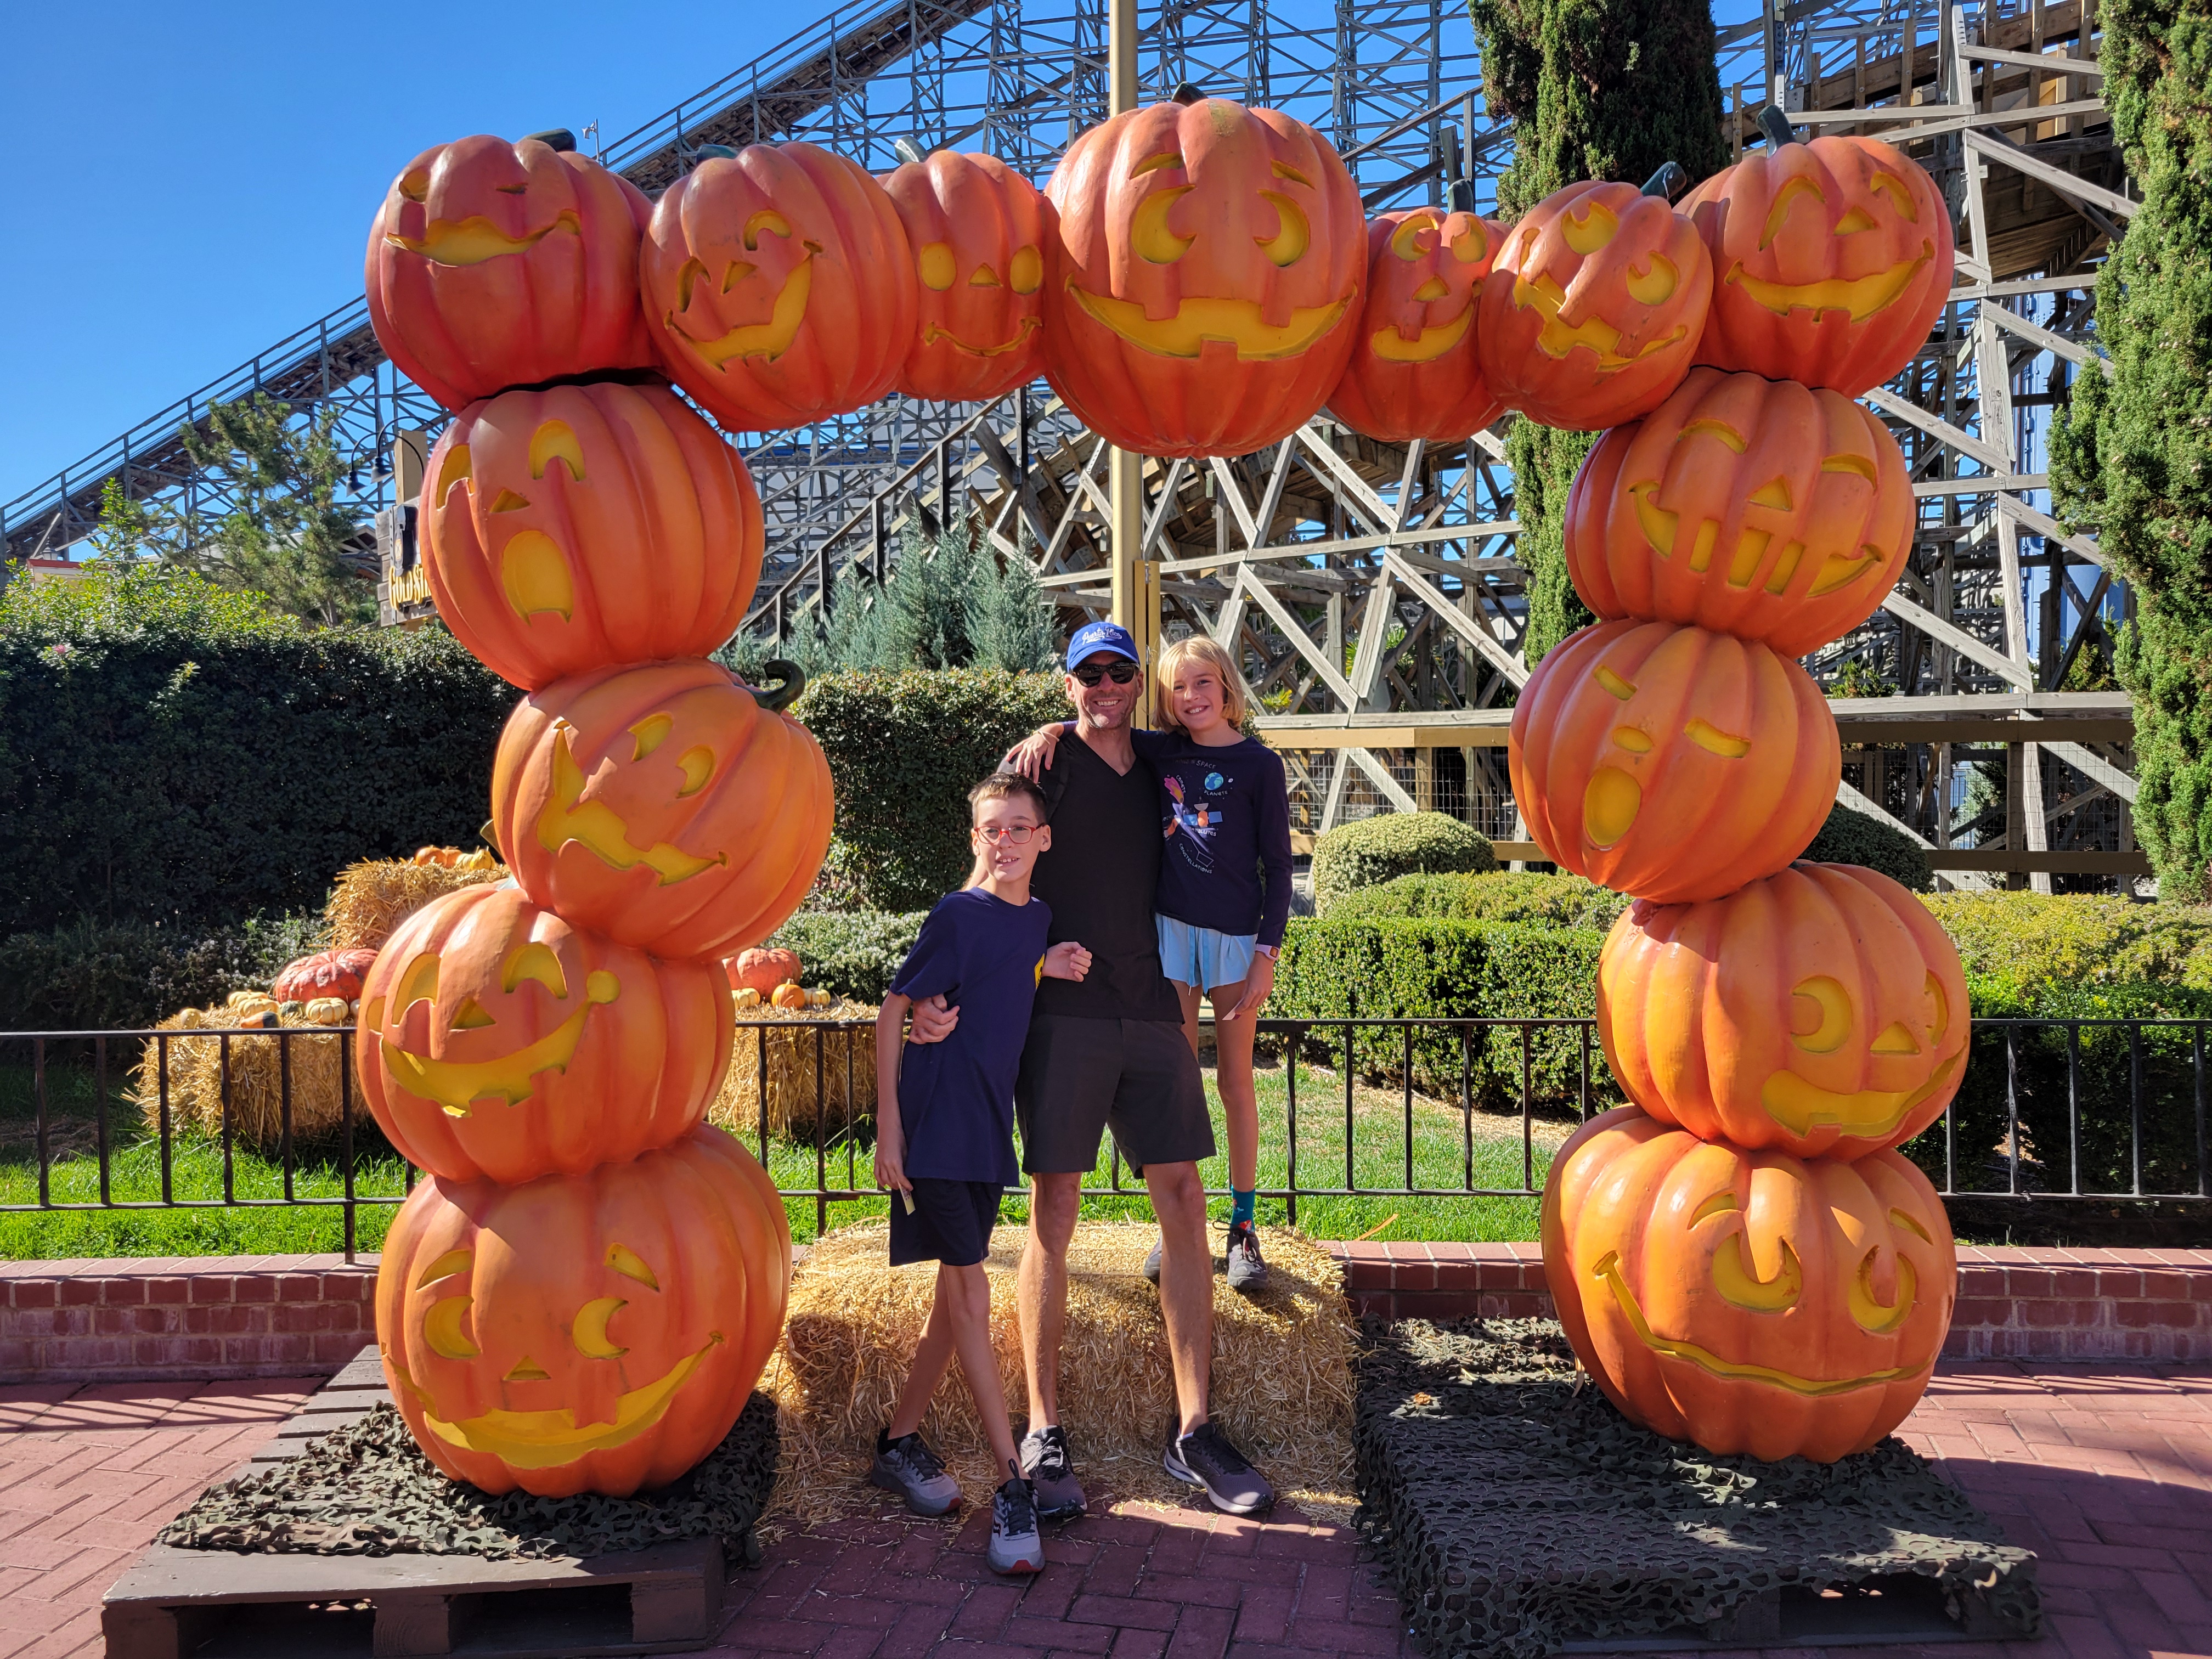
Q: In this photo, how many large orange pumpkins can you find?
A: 15